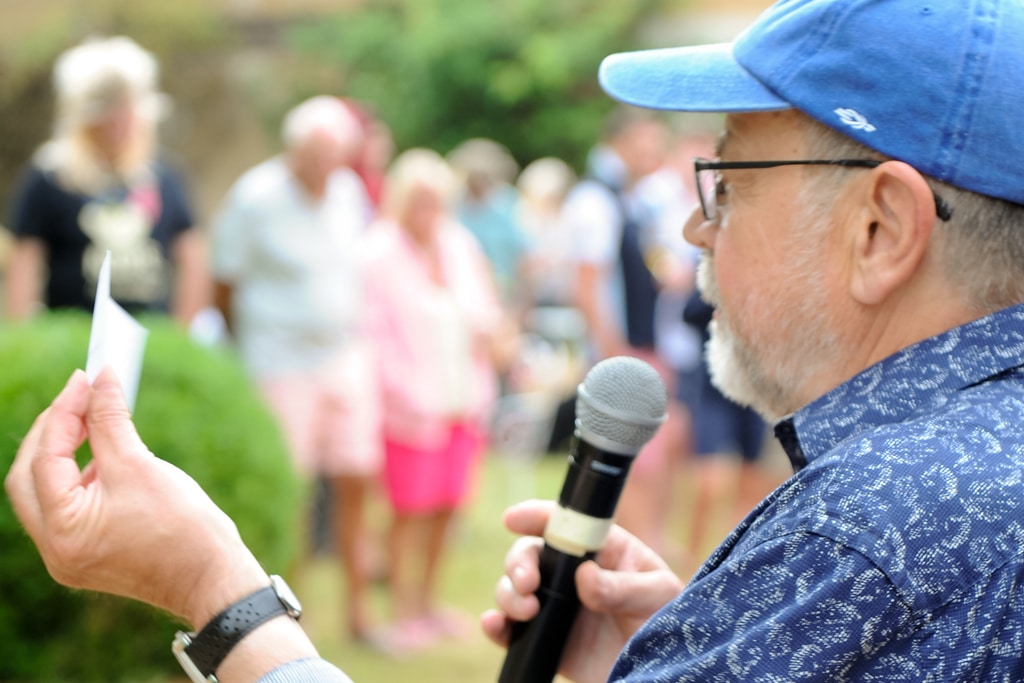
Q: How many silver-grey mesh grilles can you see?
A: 1